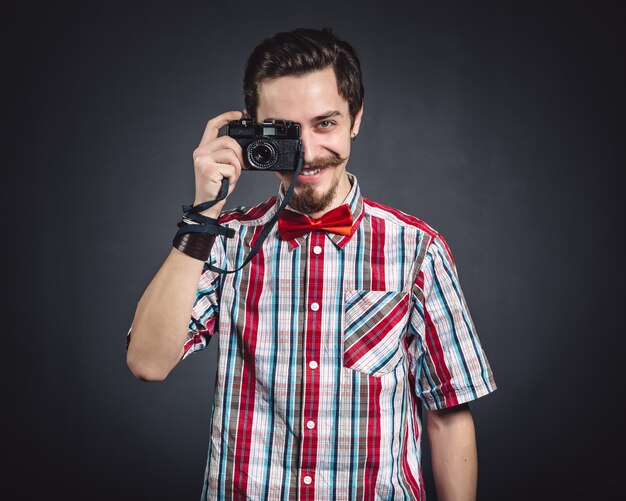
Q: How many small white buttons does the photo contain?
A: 5